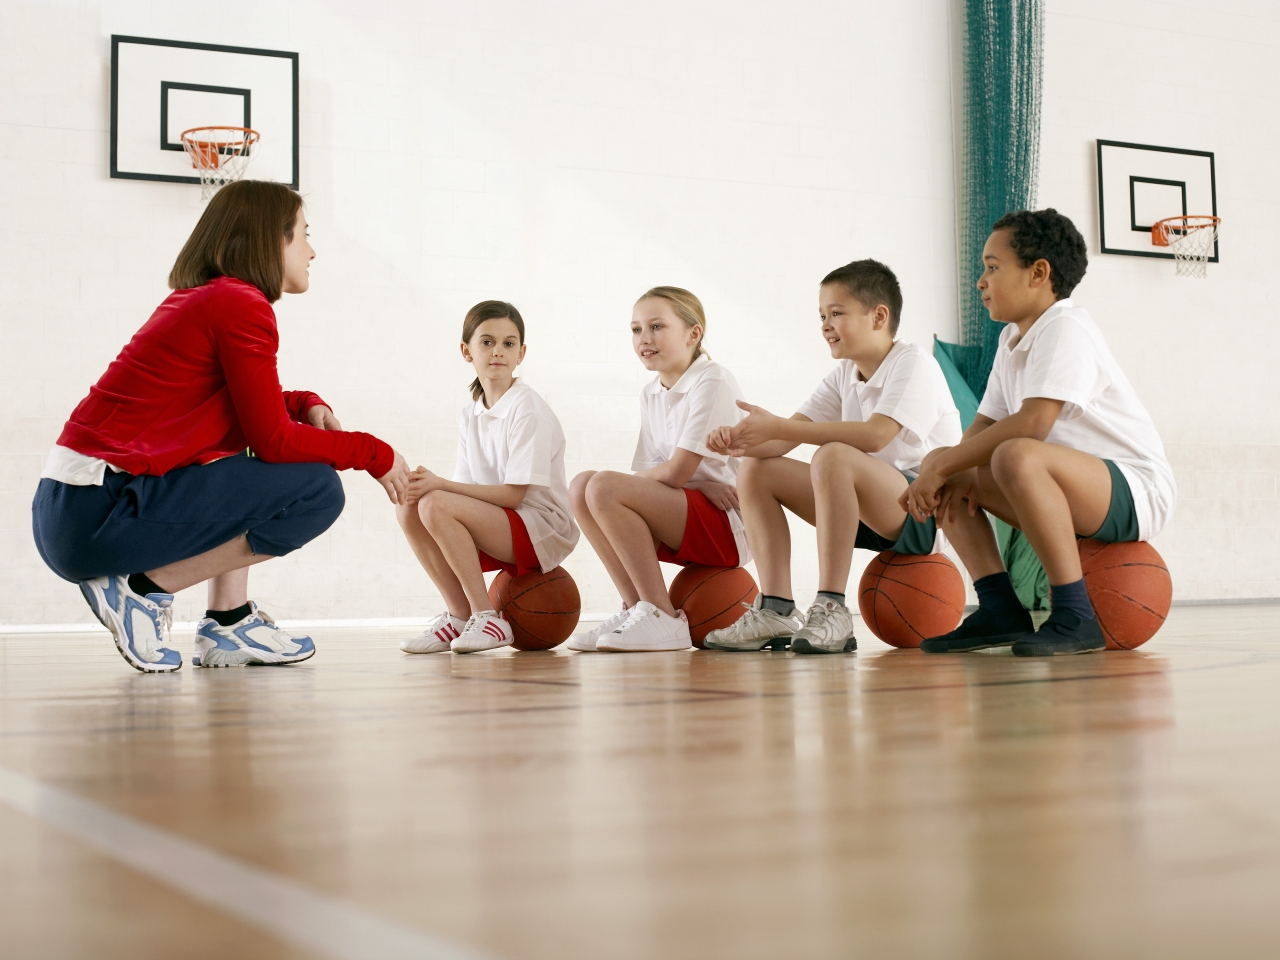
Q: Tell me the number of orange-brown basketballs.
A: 4